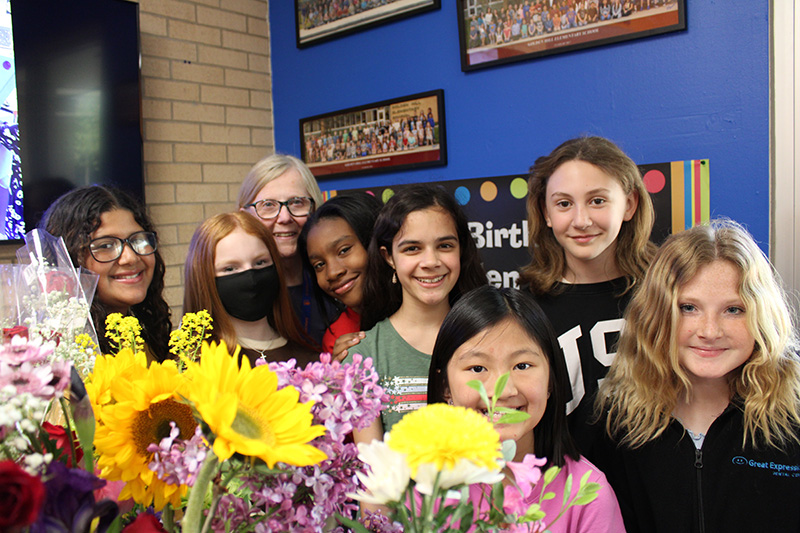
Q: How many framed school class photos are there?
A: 3